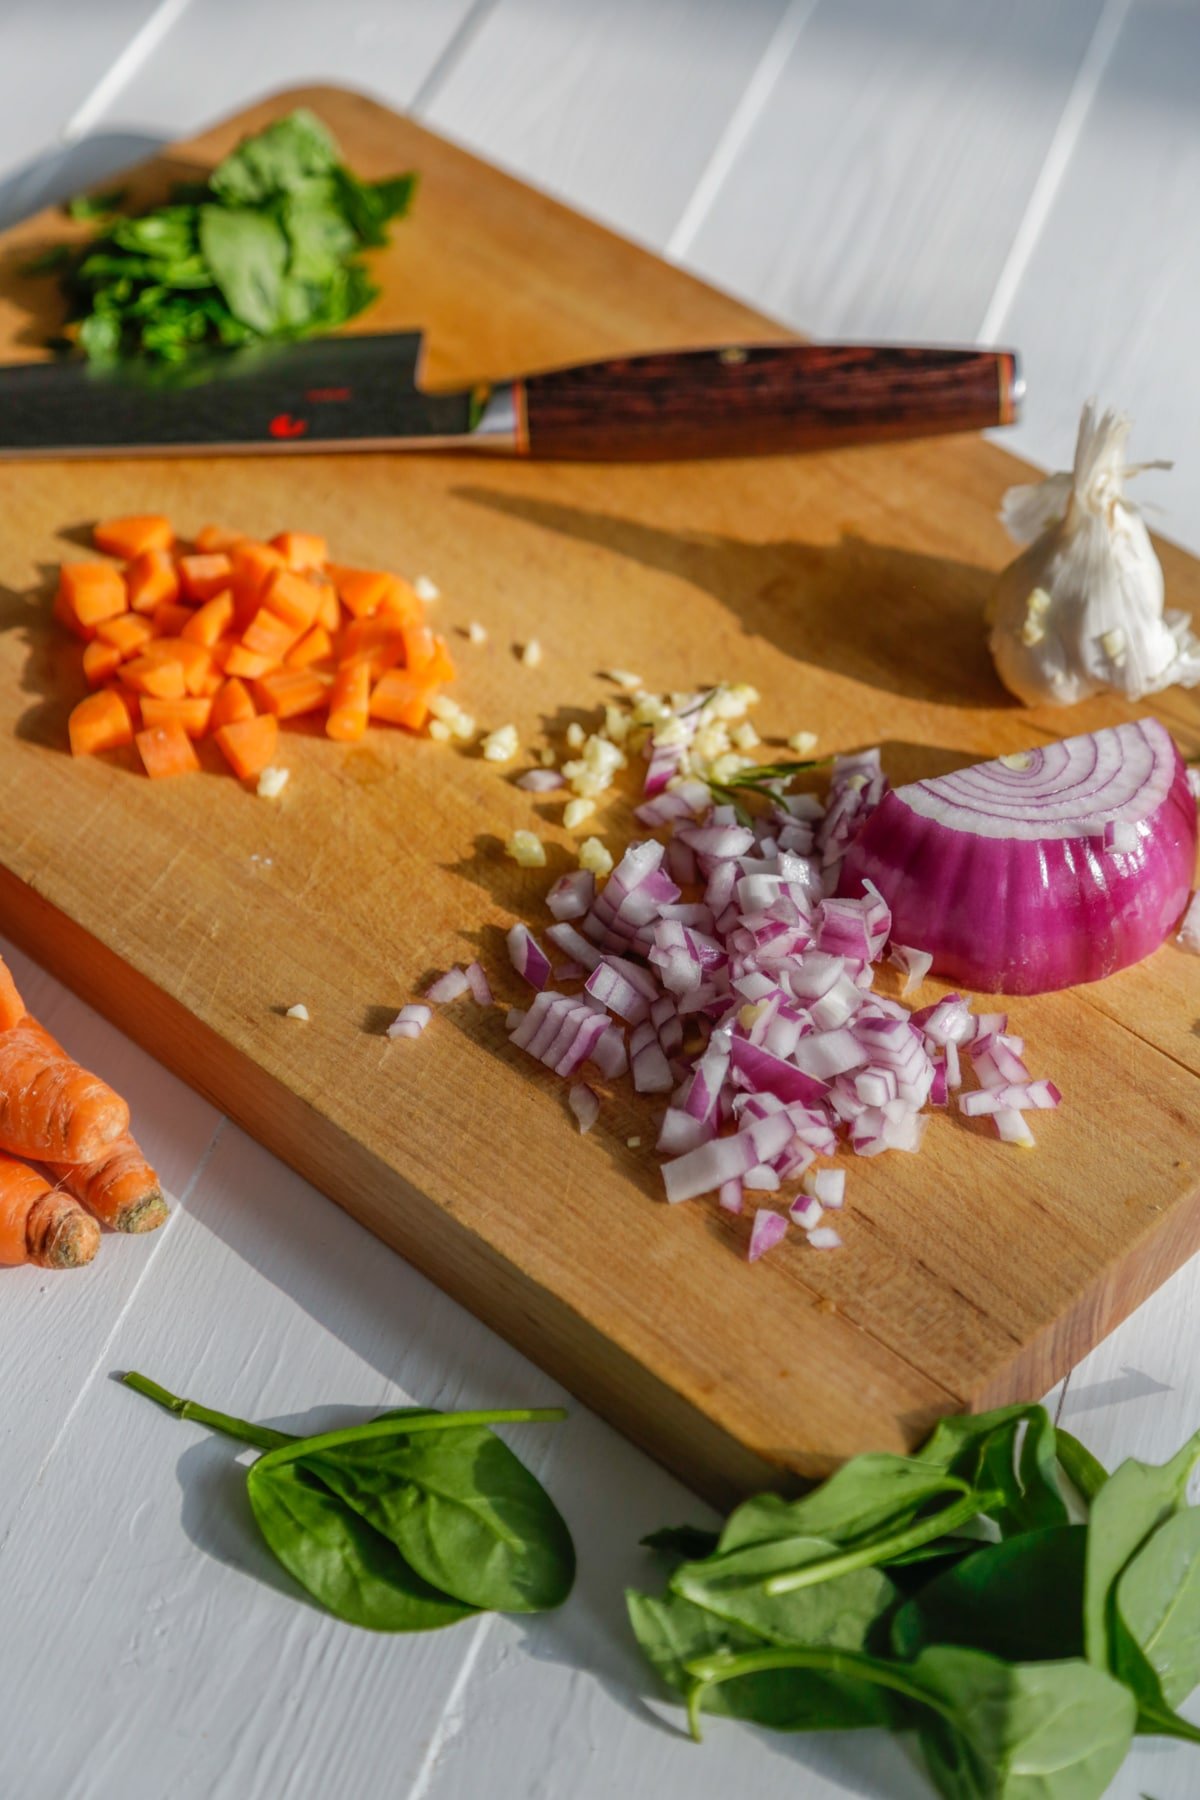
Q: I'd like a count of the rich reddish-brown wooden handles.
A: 1